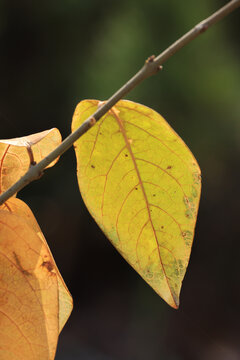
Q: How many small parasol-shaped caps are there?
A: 0